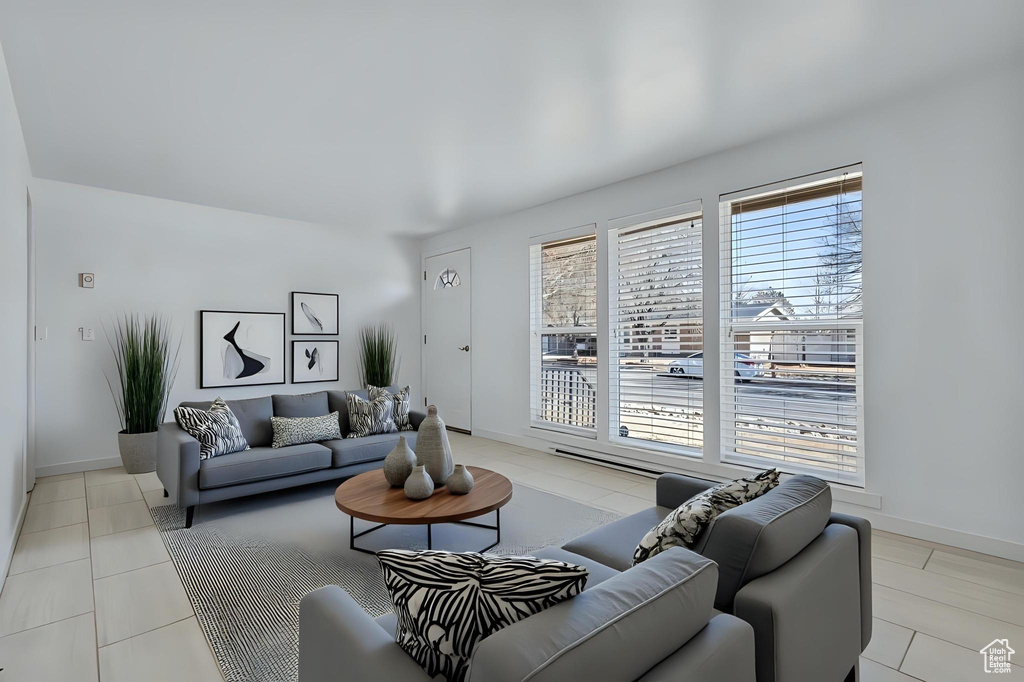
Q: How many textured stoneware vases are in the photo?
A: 4